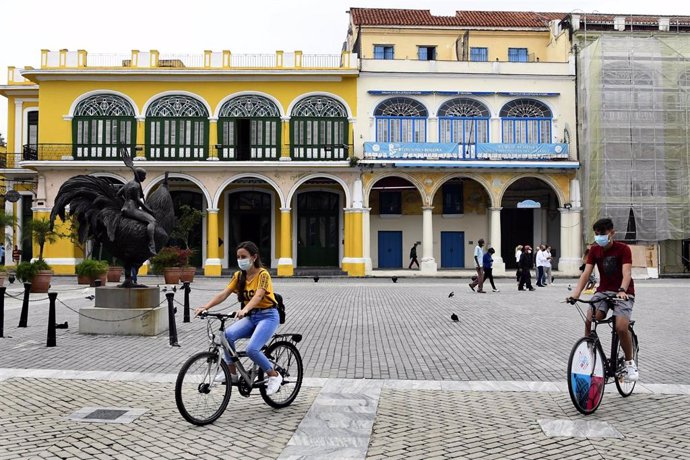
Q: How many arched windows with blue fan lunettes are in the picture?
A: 3